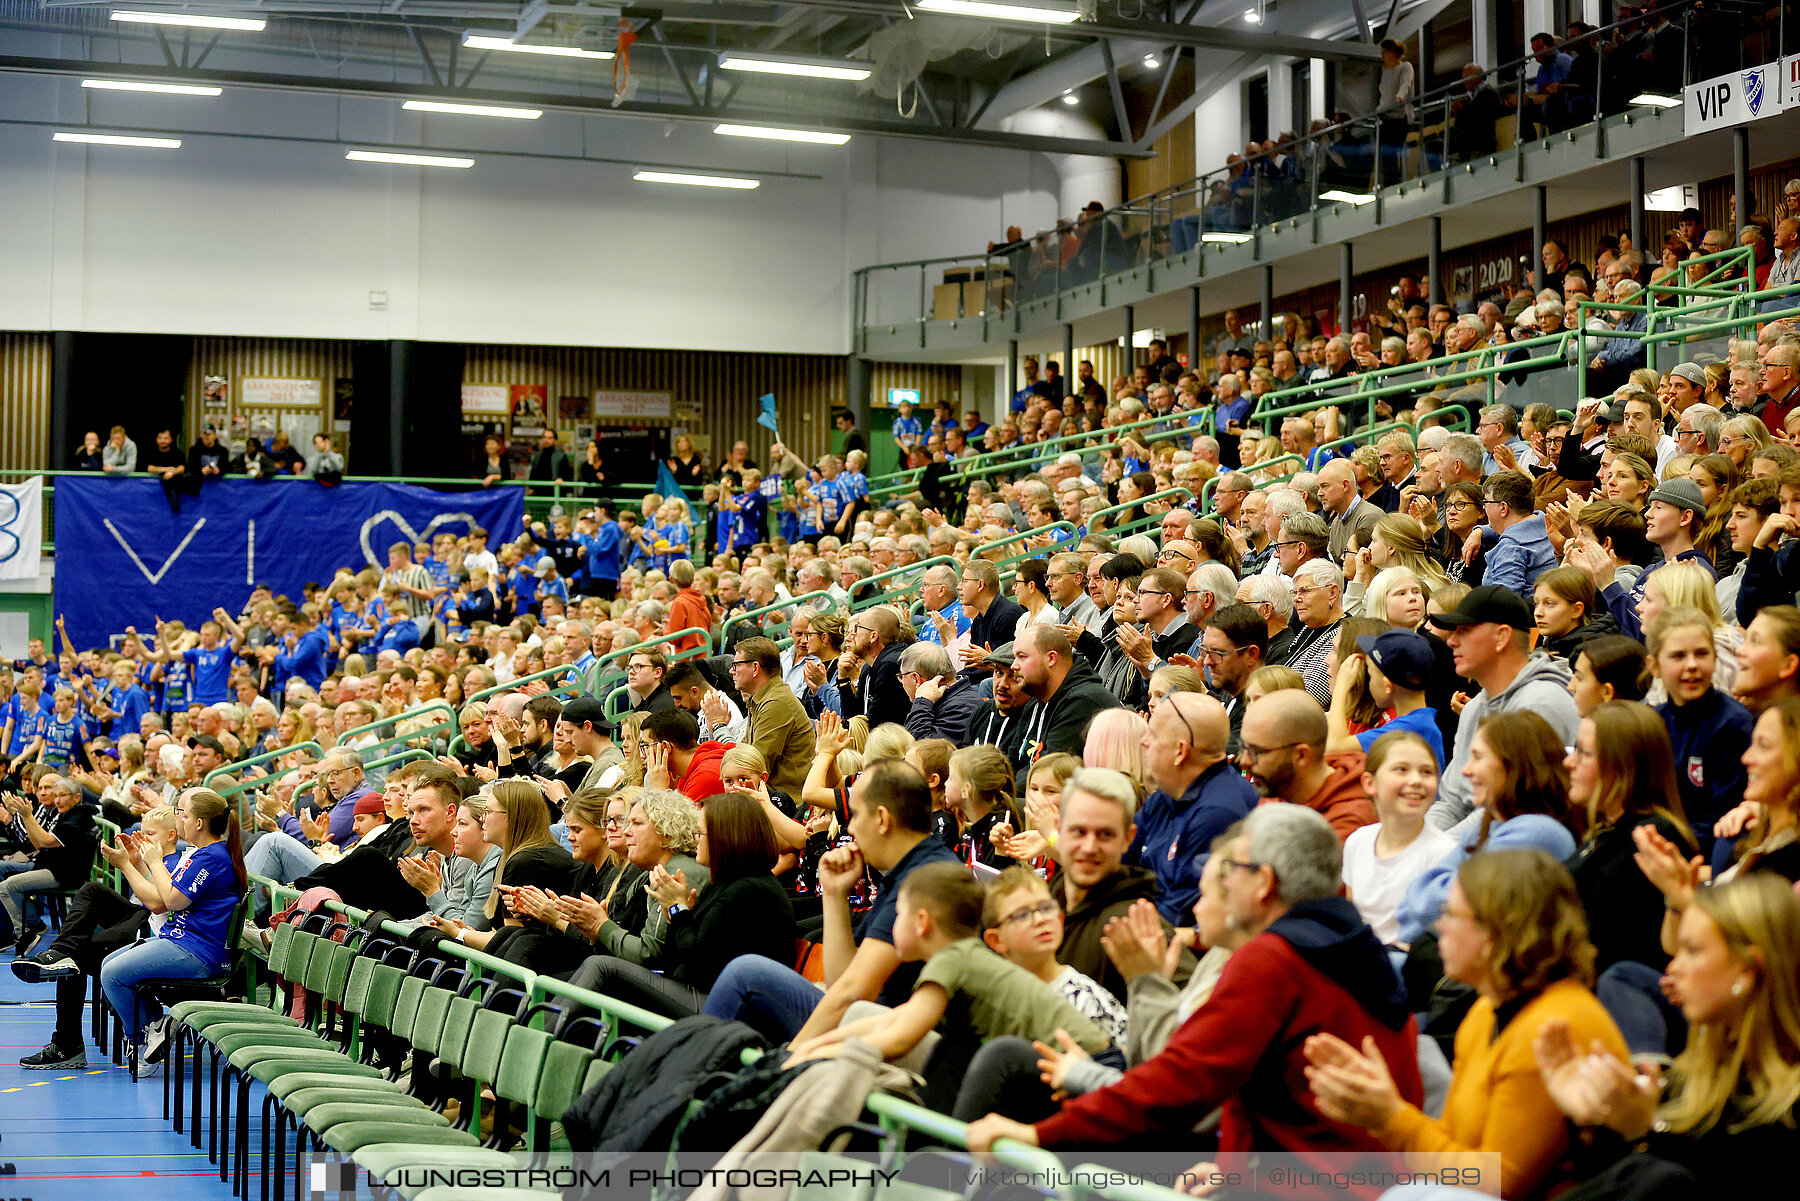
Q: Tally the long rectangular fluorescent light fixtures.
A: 10